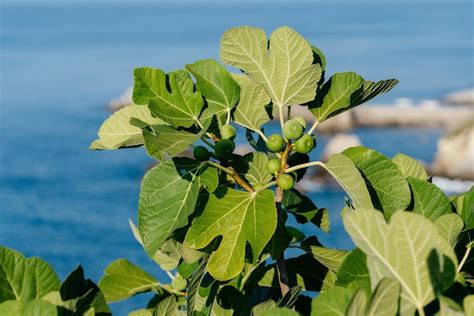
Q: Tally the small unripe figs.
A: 8